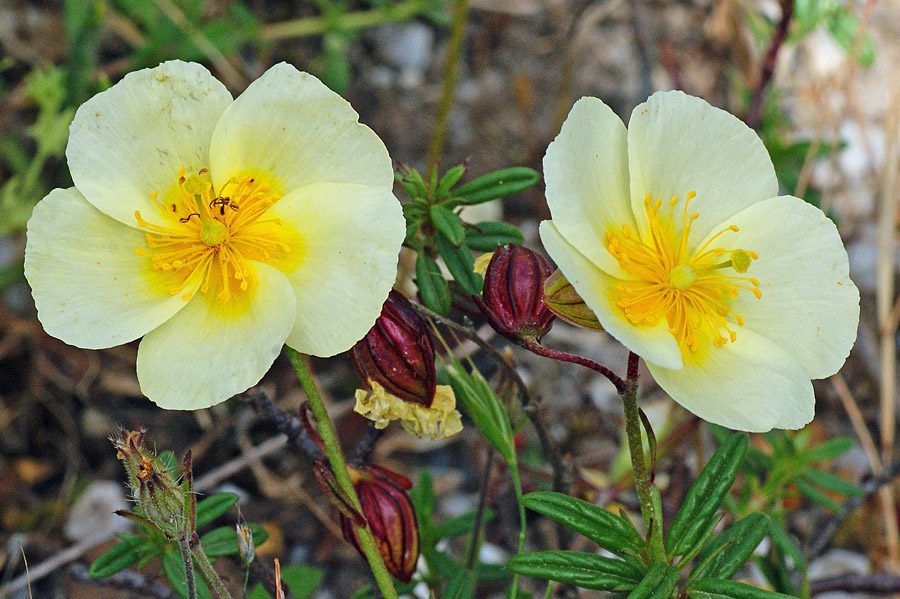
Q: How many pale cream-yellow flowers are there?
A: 2